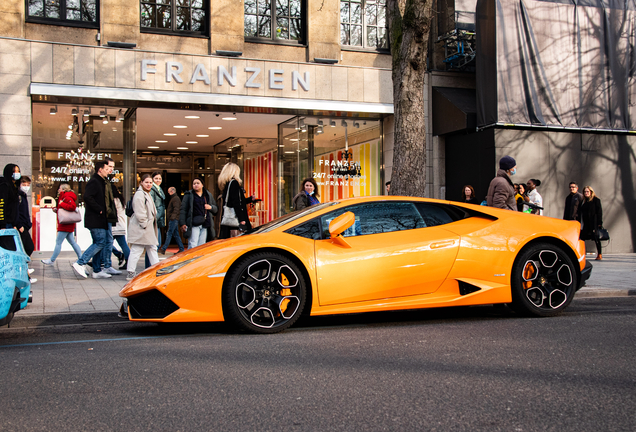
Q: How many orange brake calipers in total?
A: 2